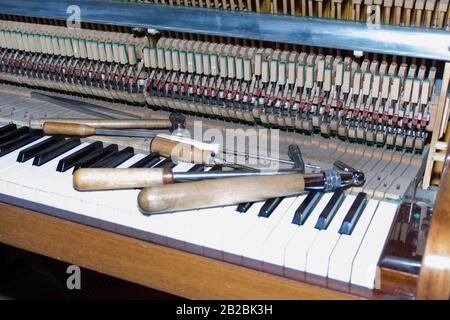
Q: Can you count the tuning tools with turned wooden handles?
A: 5